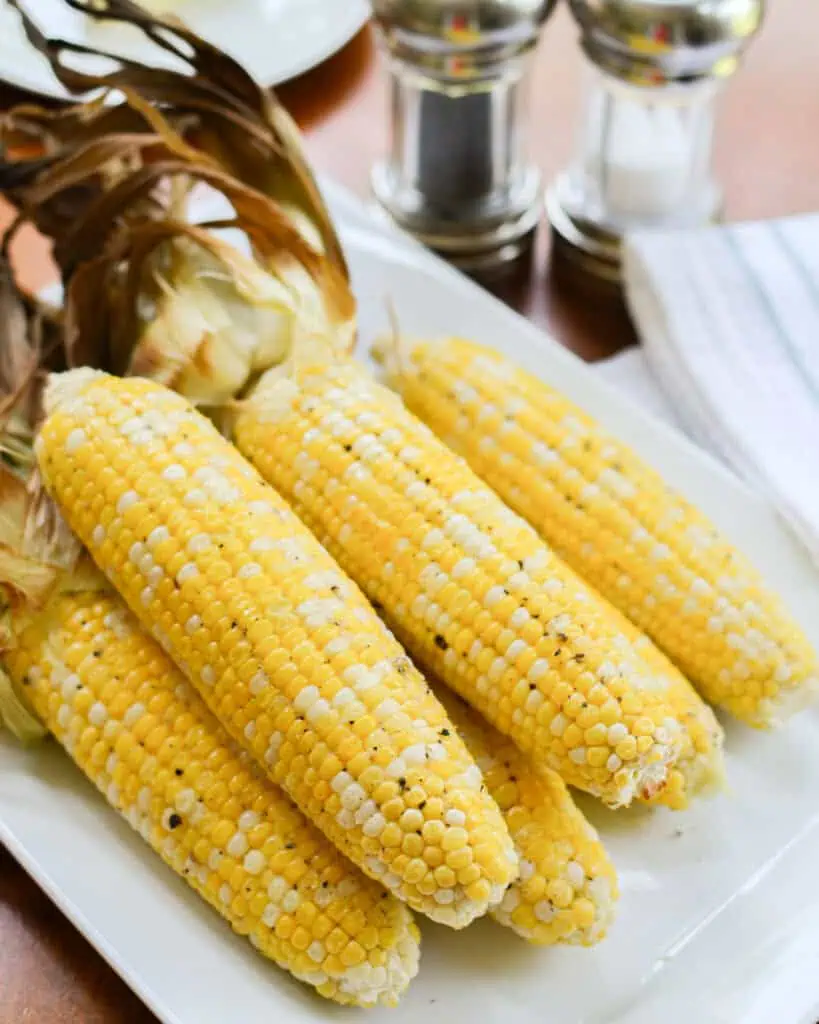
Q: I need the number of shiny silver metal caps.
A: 2